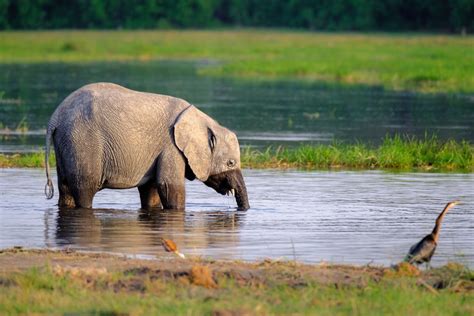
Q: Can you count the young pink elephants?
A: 0